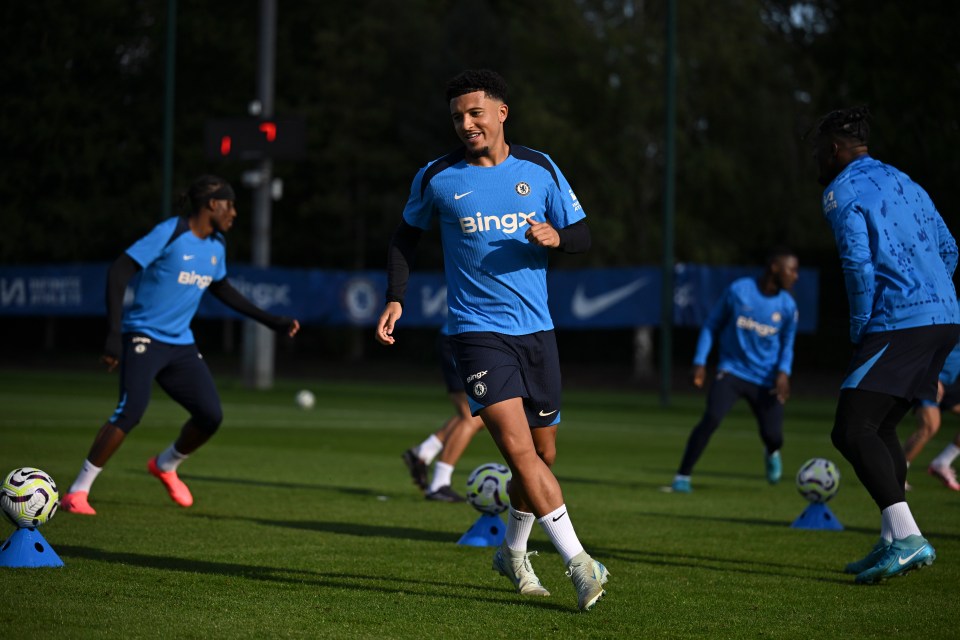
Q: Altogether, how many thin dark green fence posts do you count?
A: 2